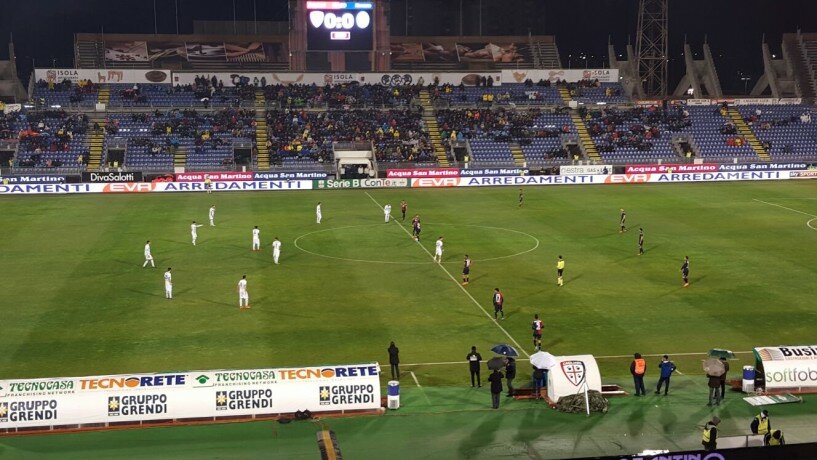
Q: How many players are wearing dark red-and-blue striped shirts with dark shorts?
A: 10